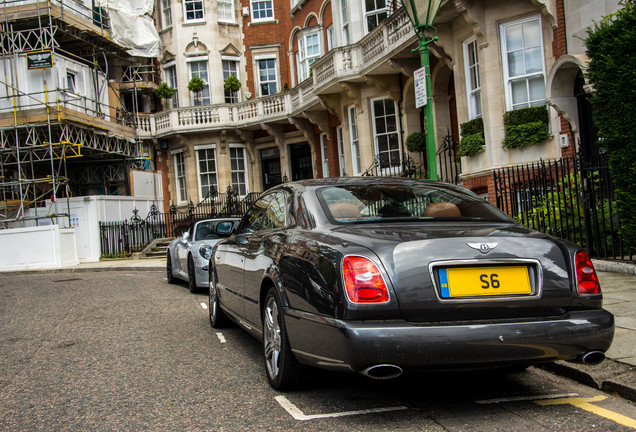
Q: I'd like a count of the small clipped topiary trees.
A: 4